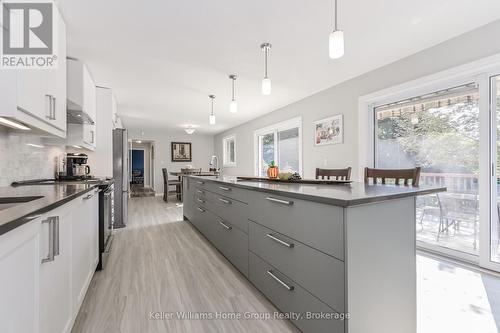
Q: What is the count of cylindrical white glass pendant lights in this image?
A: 4